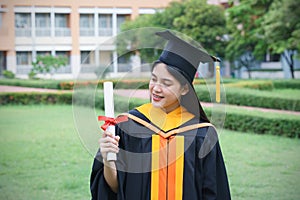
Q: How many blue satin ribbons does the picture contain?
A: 0